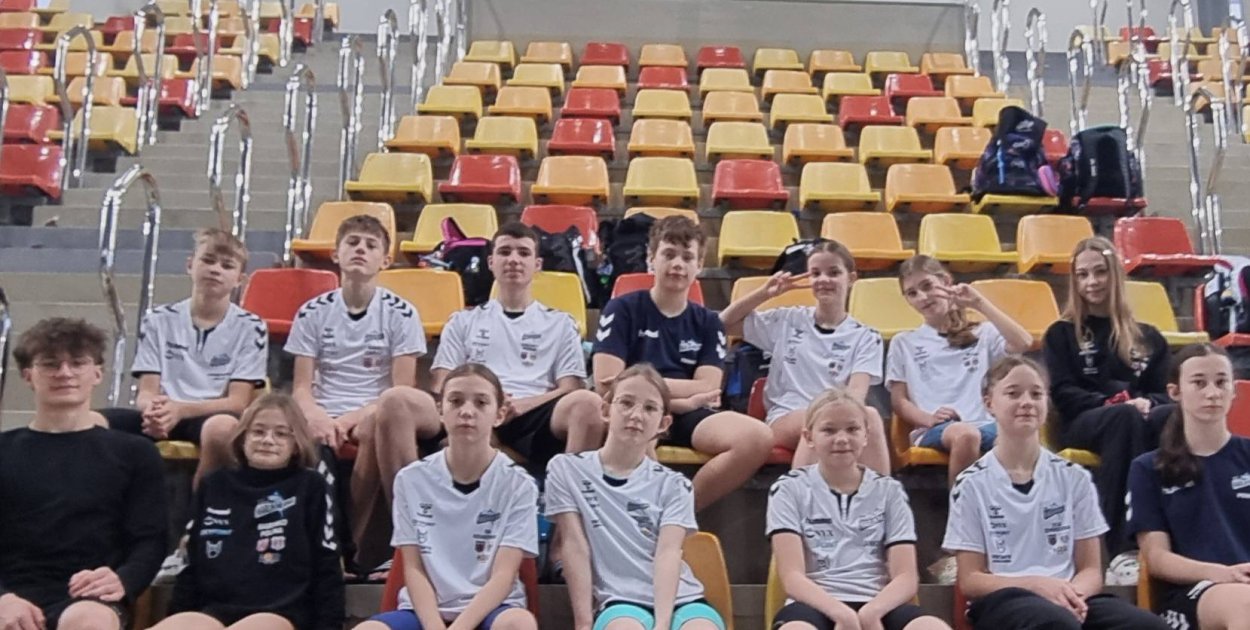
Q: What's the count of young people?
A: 14